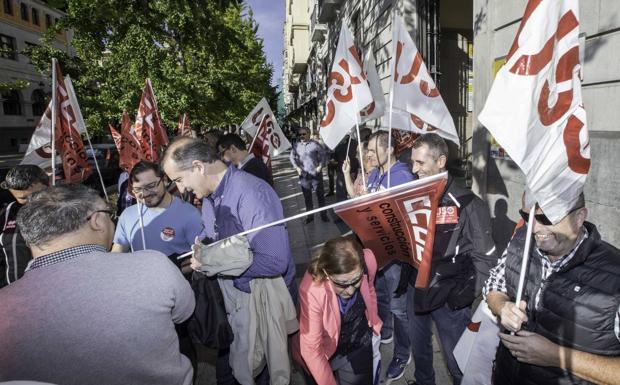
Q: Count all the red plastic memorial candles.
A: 0